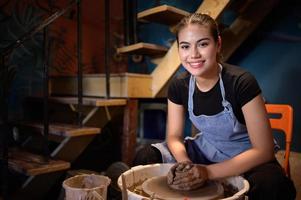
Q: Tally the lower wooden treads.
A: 3